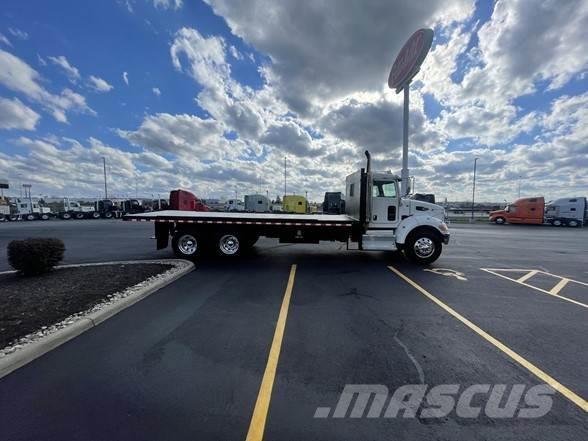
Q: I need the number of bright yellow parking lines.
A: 2